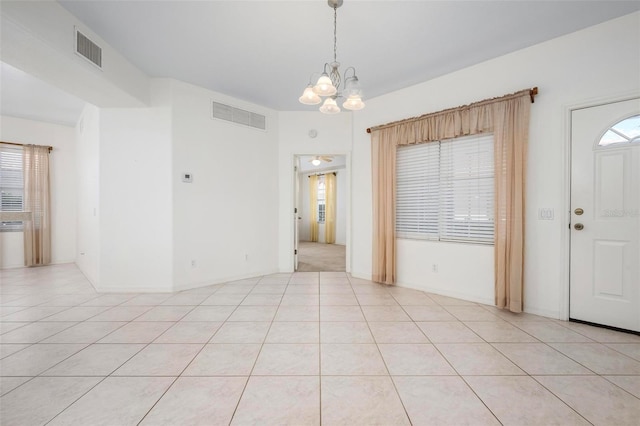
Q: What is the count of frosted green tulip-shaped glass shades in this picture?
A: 0